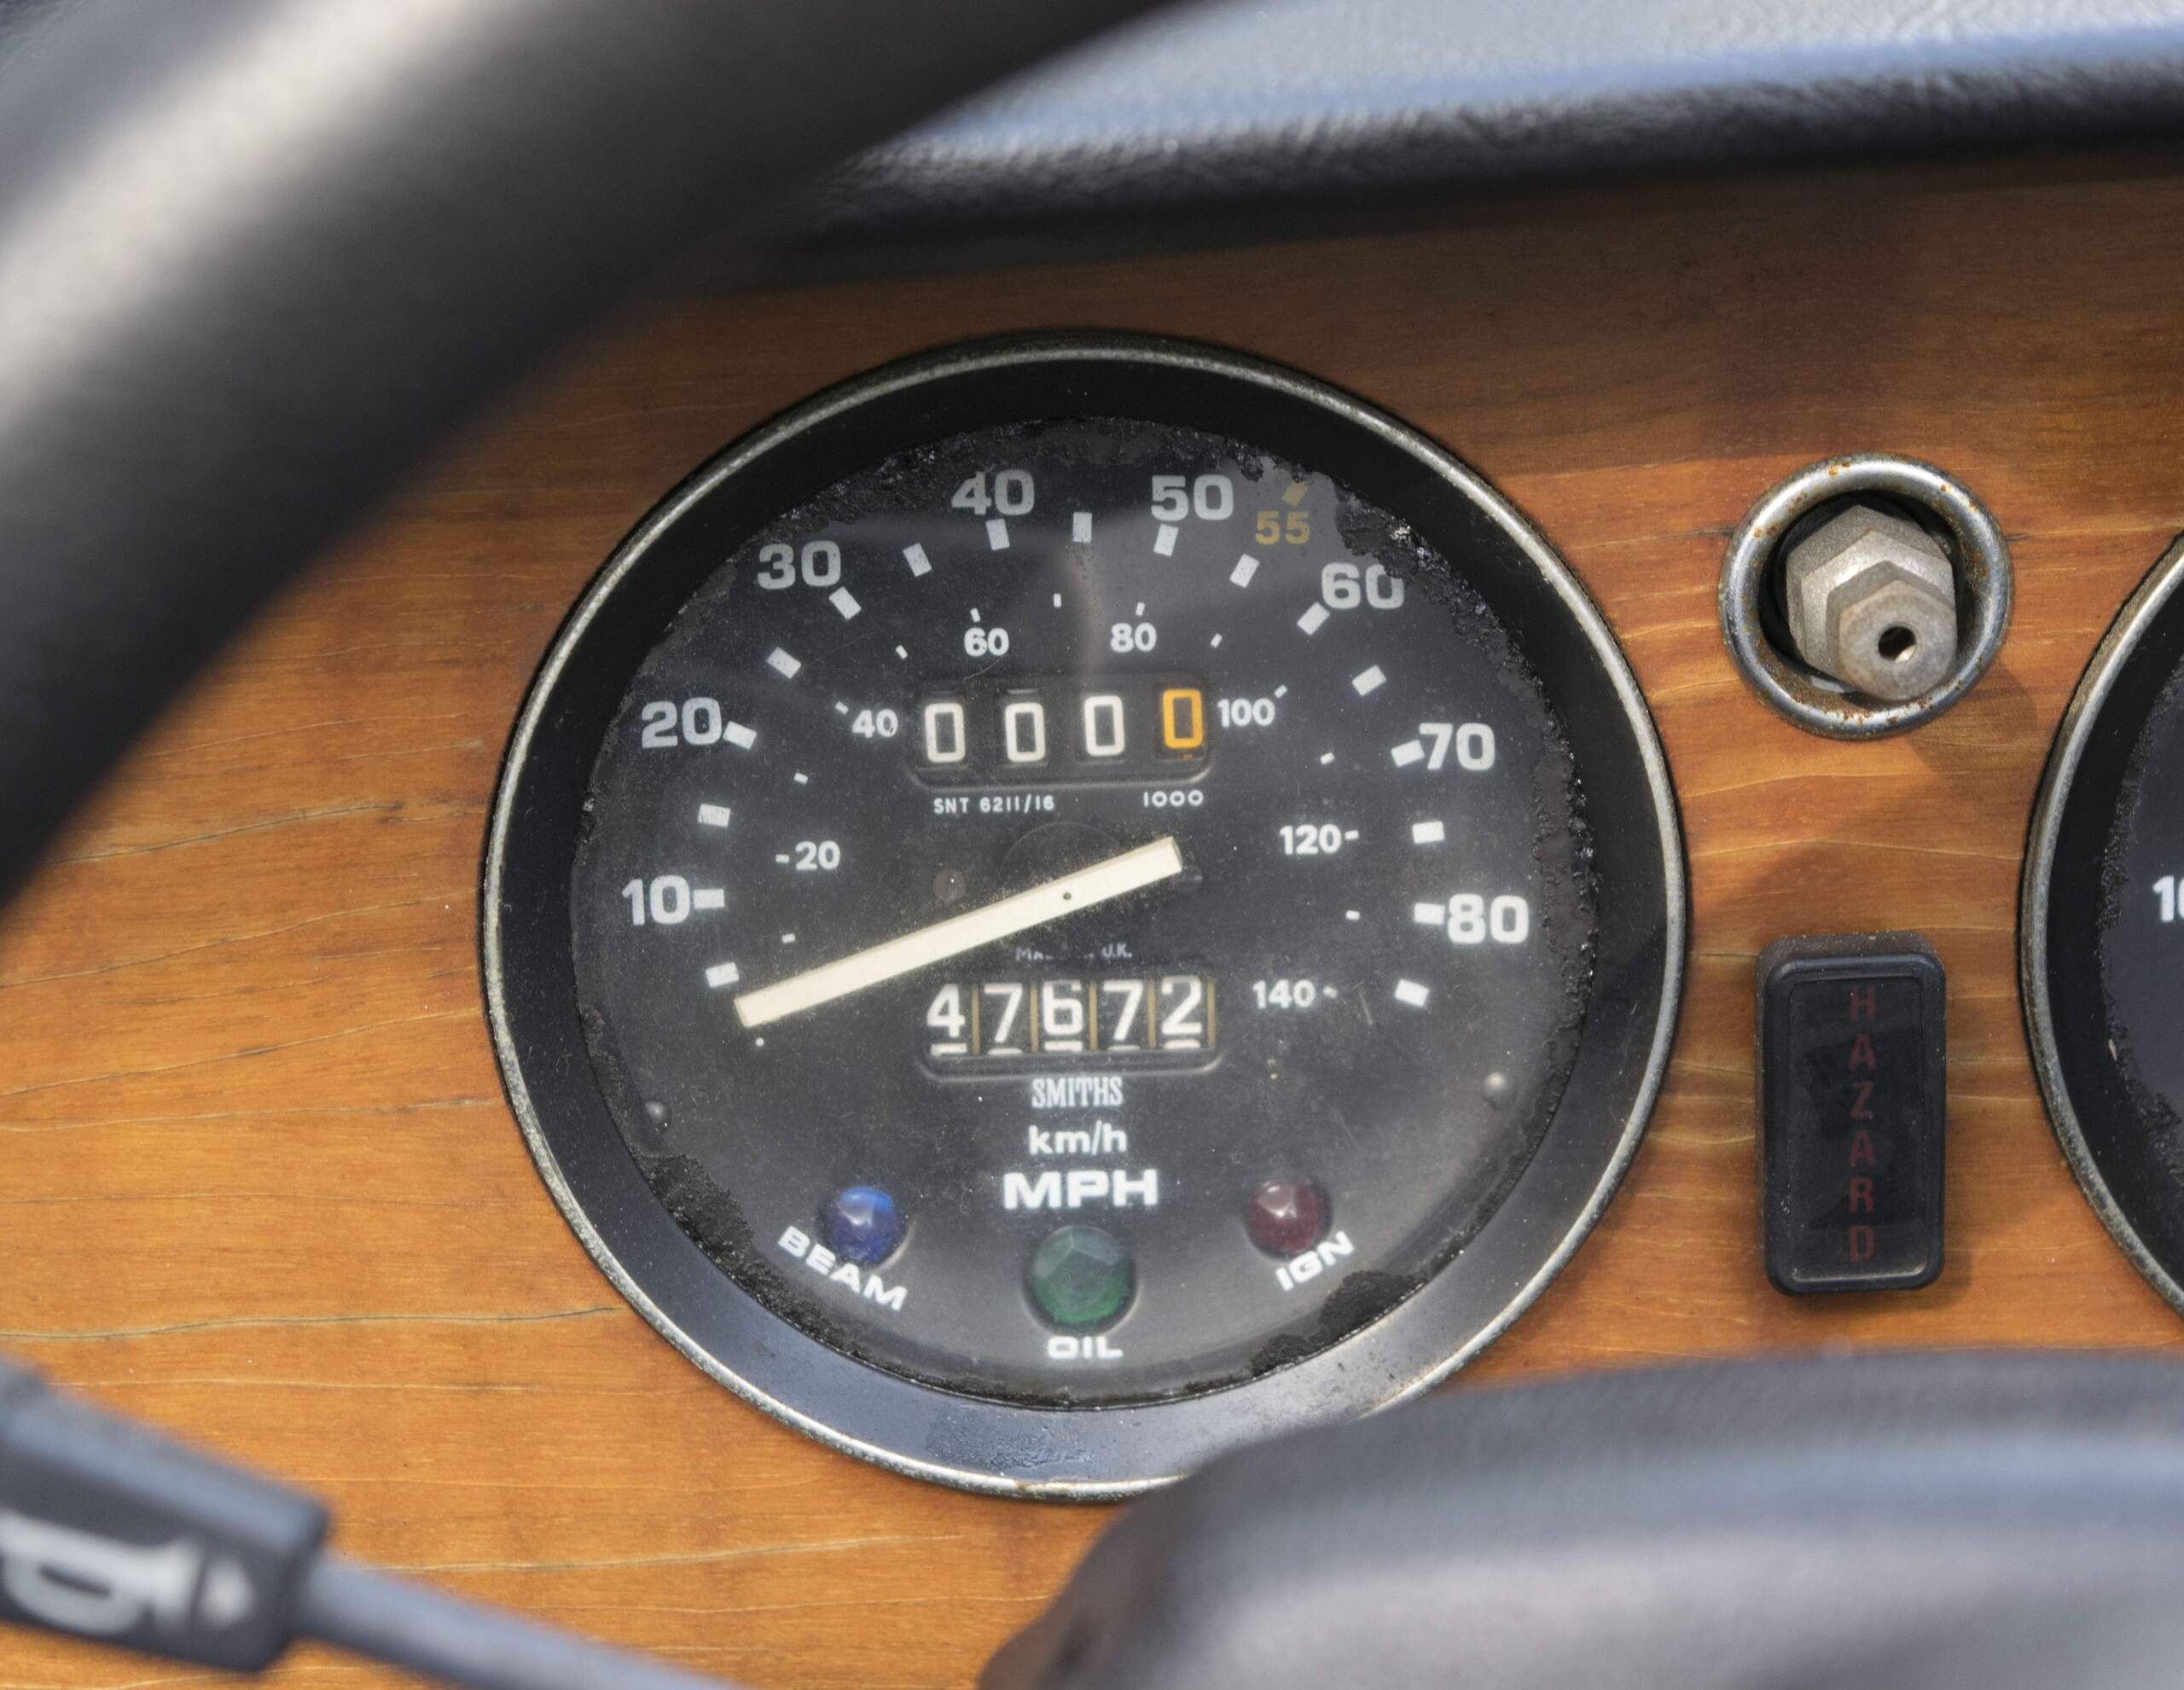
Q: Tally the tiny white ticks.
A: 14